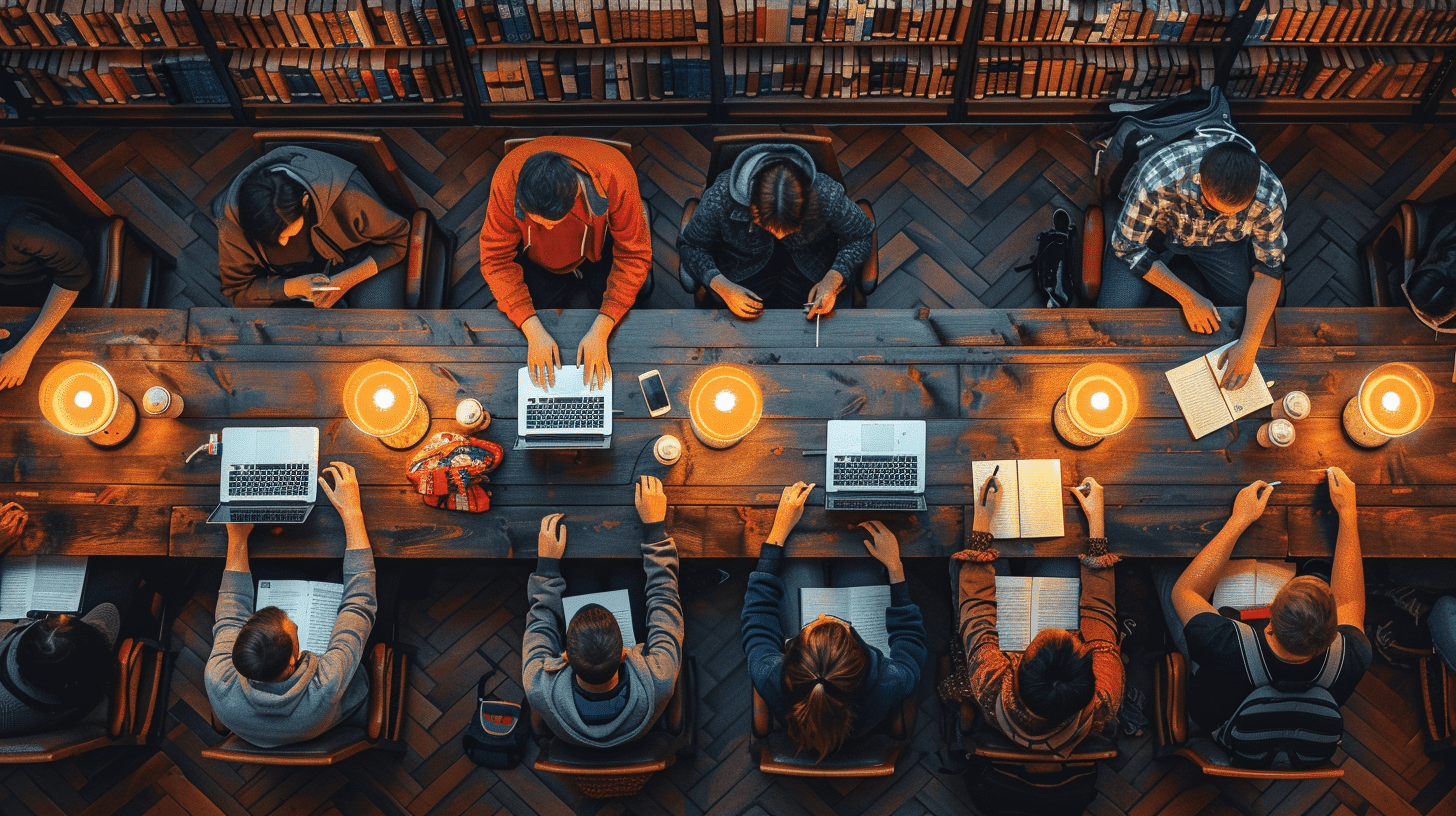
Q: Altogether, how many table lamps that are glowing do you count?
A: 5